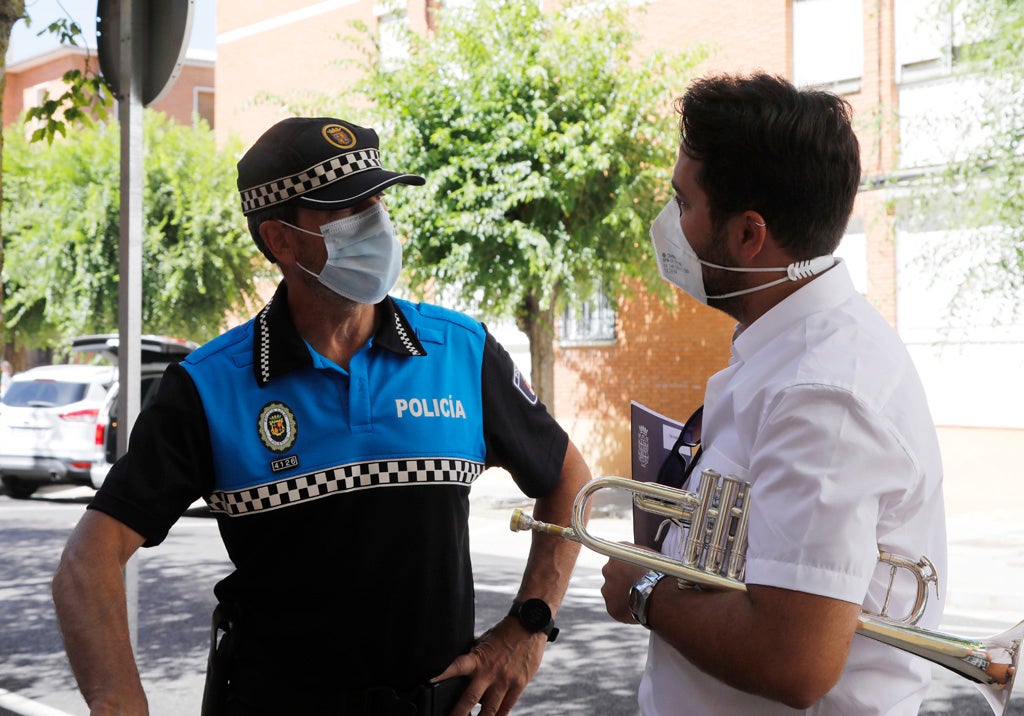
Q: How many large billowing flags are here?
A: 0